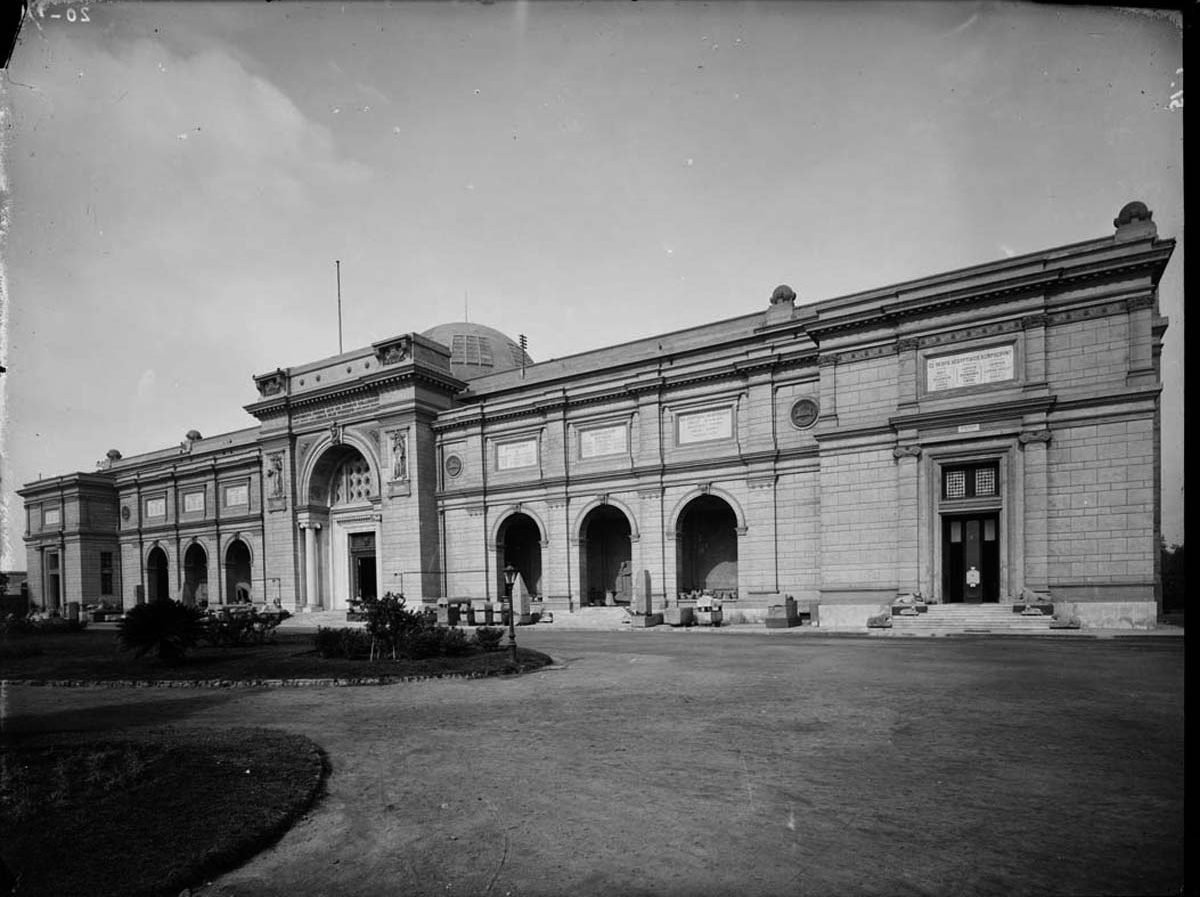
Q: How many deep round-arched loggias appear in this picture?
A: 6